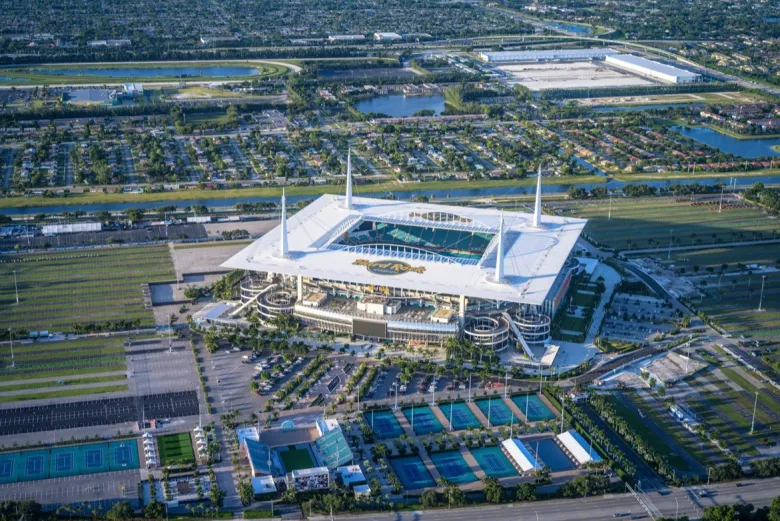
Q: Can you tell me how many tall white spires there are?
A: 4